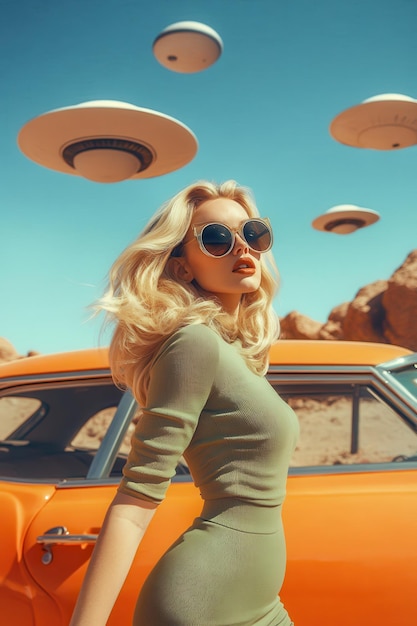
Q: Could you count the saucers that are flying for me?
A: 4